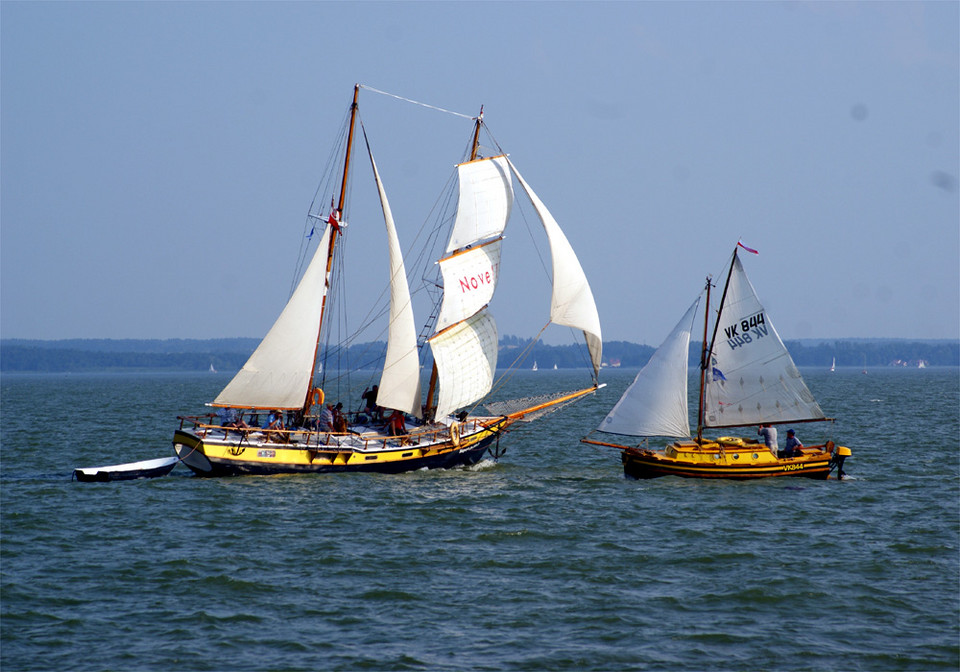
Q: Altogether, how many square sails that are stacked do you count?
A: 3